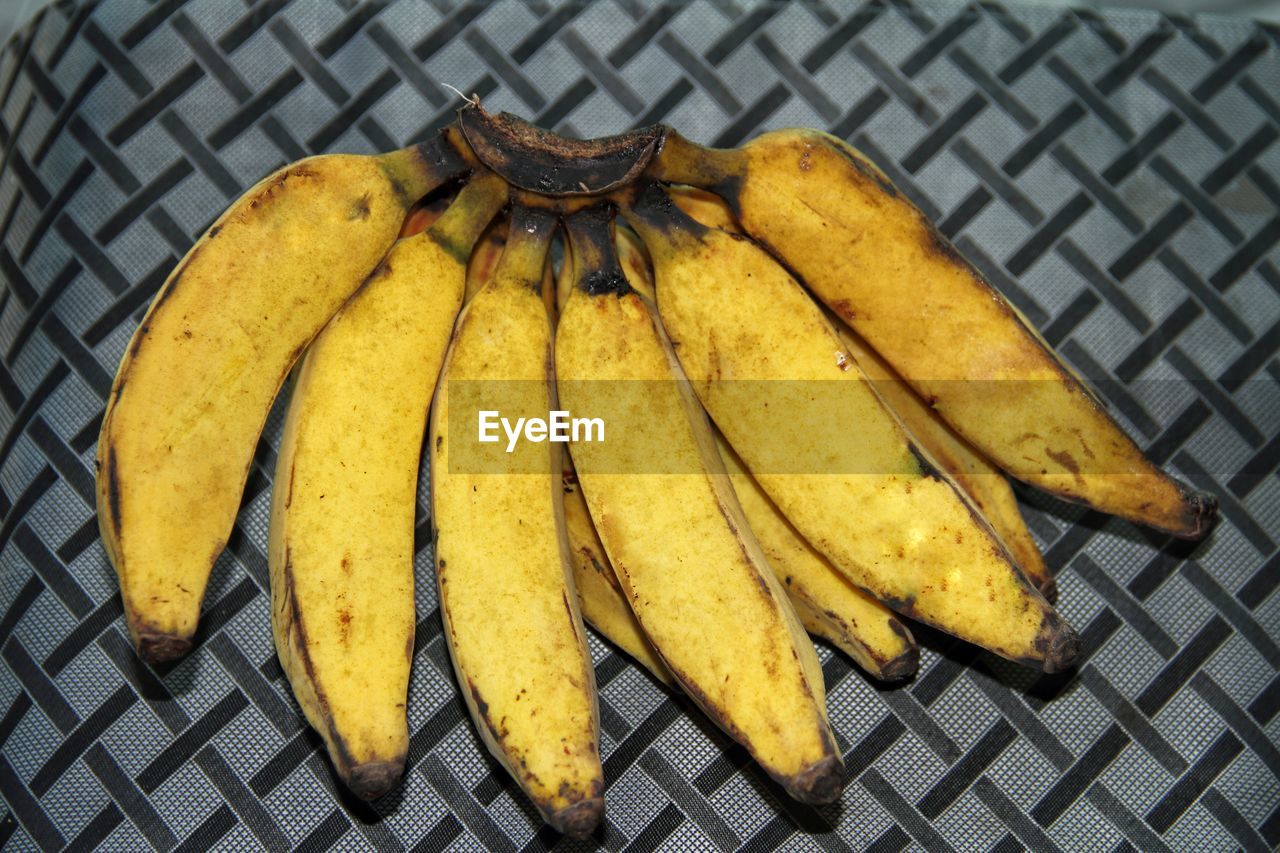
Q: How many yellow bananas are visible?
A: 9